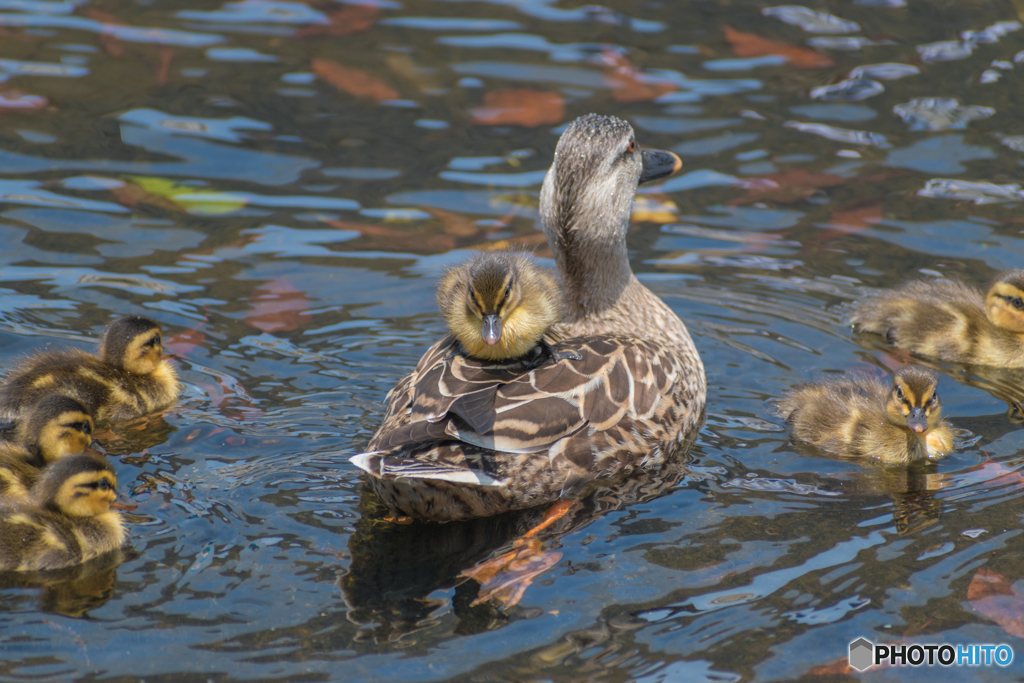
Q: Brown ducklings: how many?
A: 6